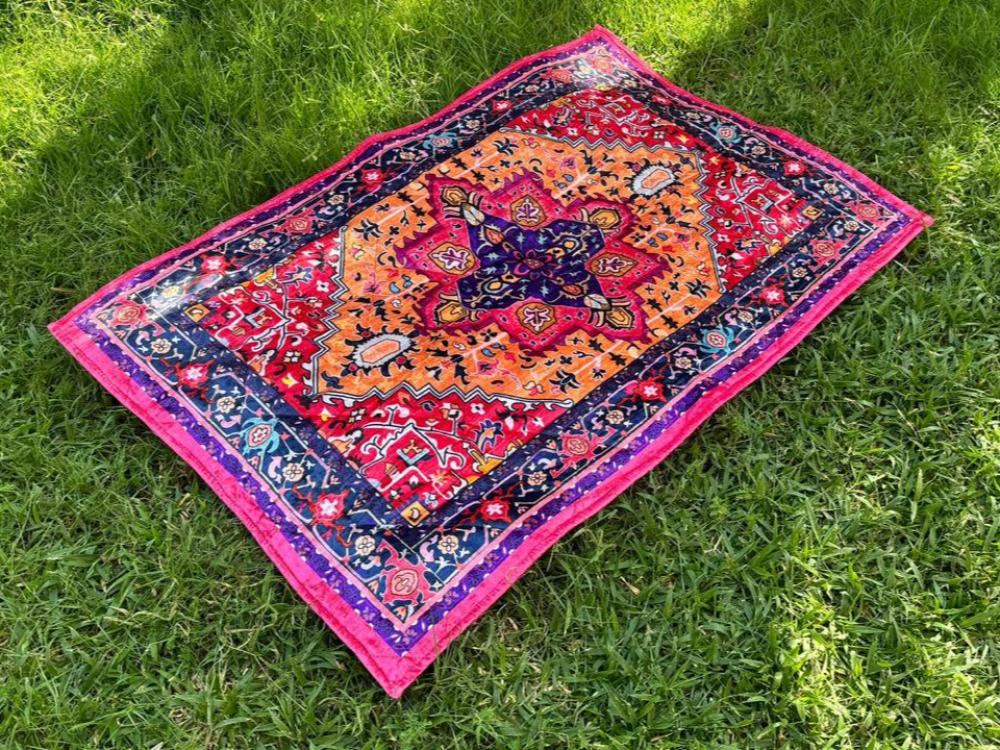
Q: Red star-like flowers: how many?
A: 10